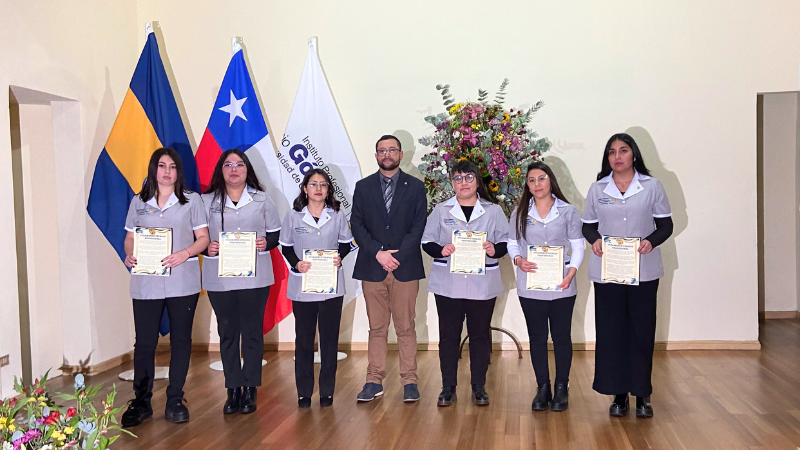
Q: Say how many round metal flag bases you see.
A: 3